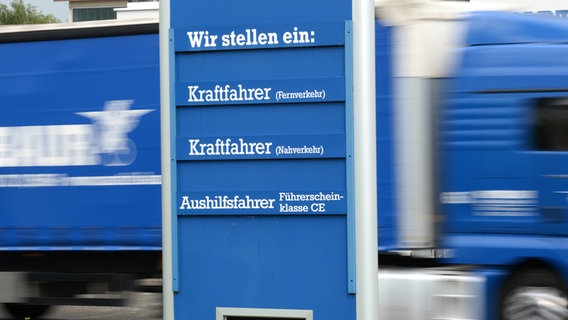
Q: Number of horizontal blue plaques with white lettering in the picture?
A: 4